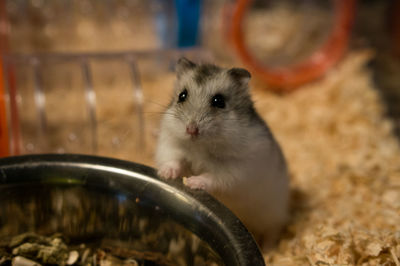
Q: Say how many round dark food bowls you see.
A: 1